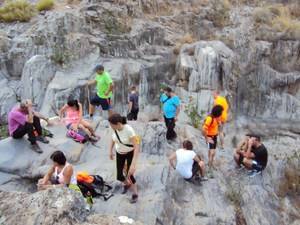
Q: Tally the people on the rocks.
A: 11